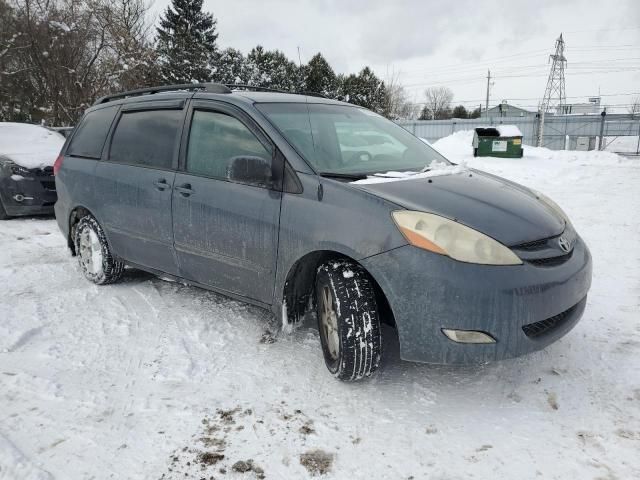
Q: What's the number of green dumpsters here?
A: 1